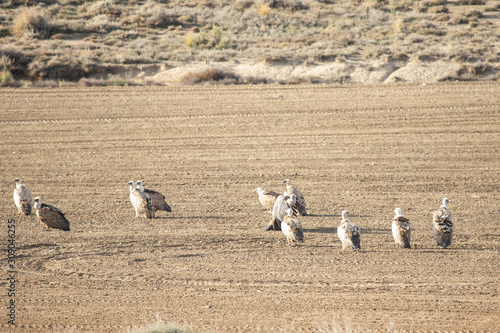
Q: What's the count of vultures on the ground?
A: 11